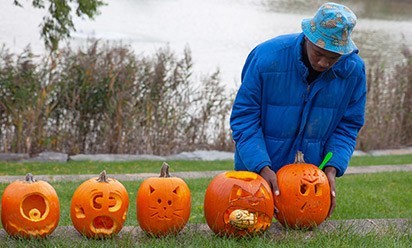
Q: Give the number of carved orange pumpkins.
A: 5